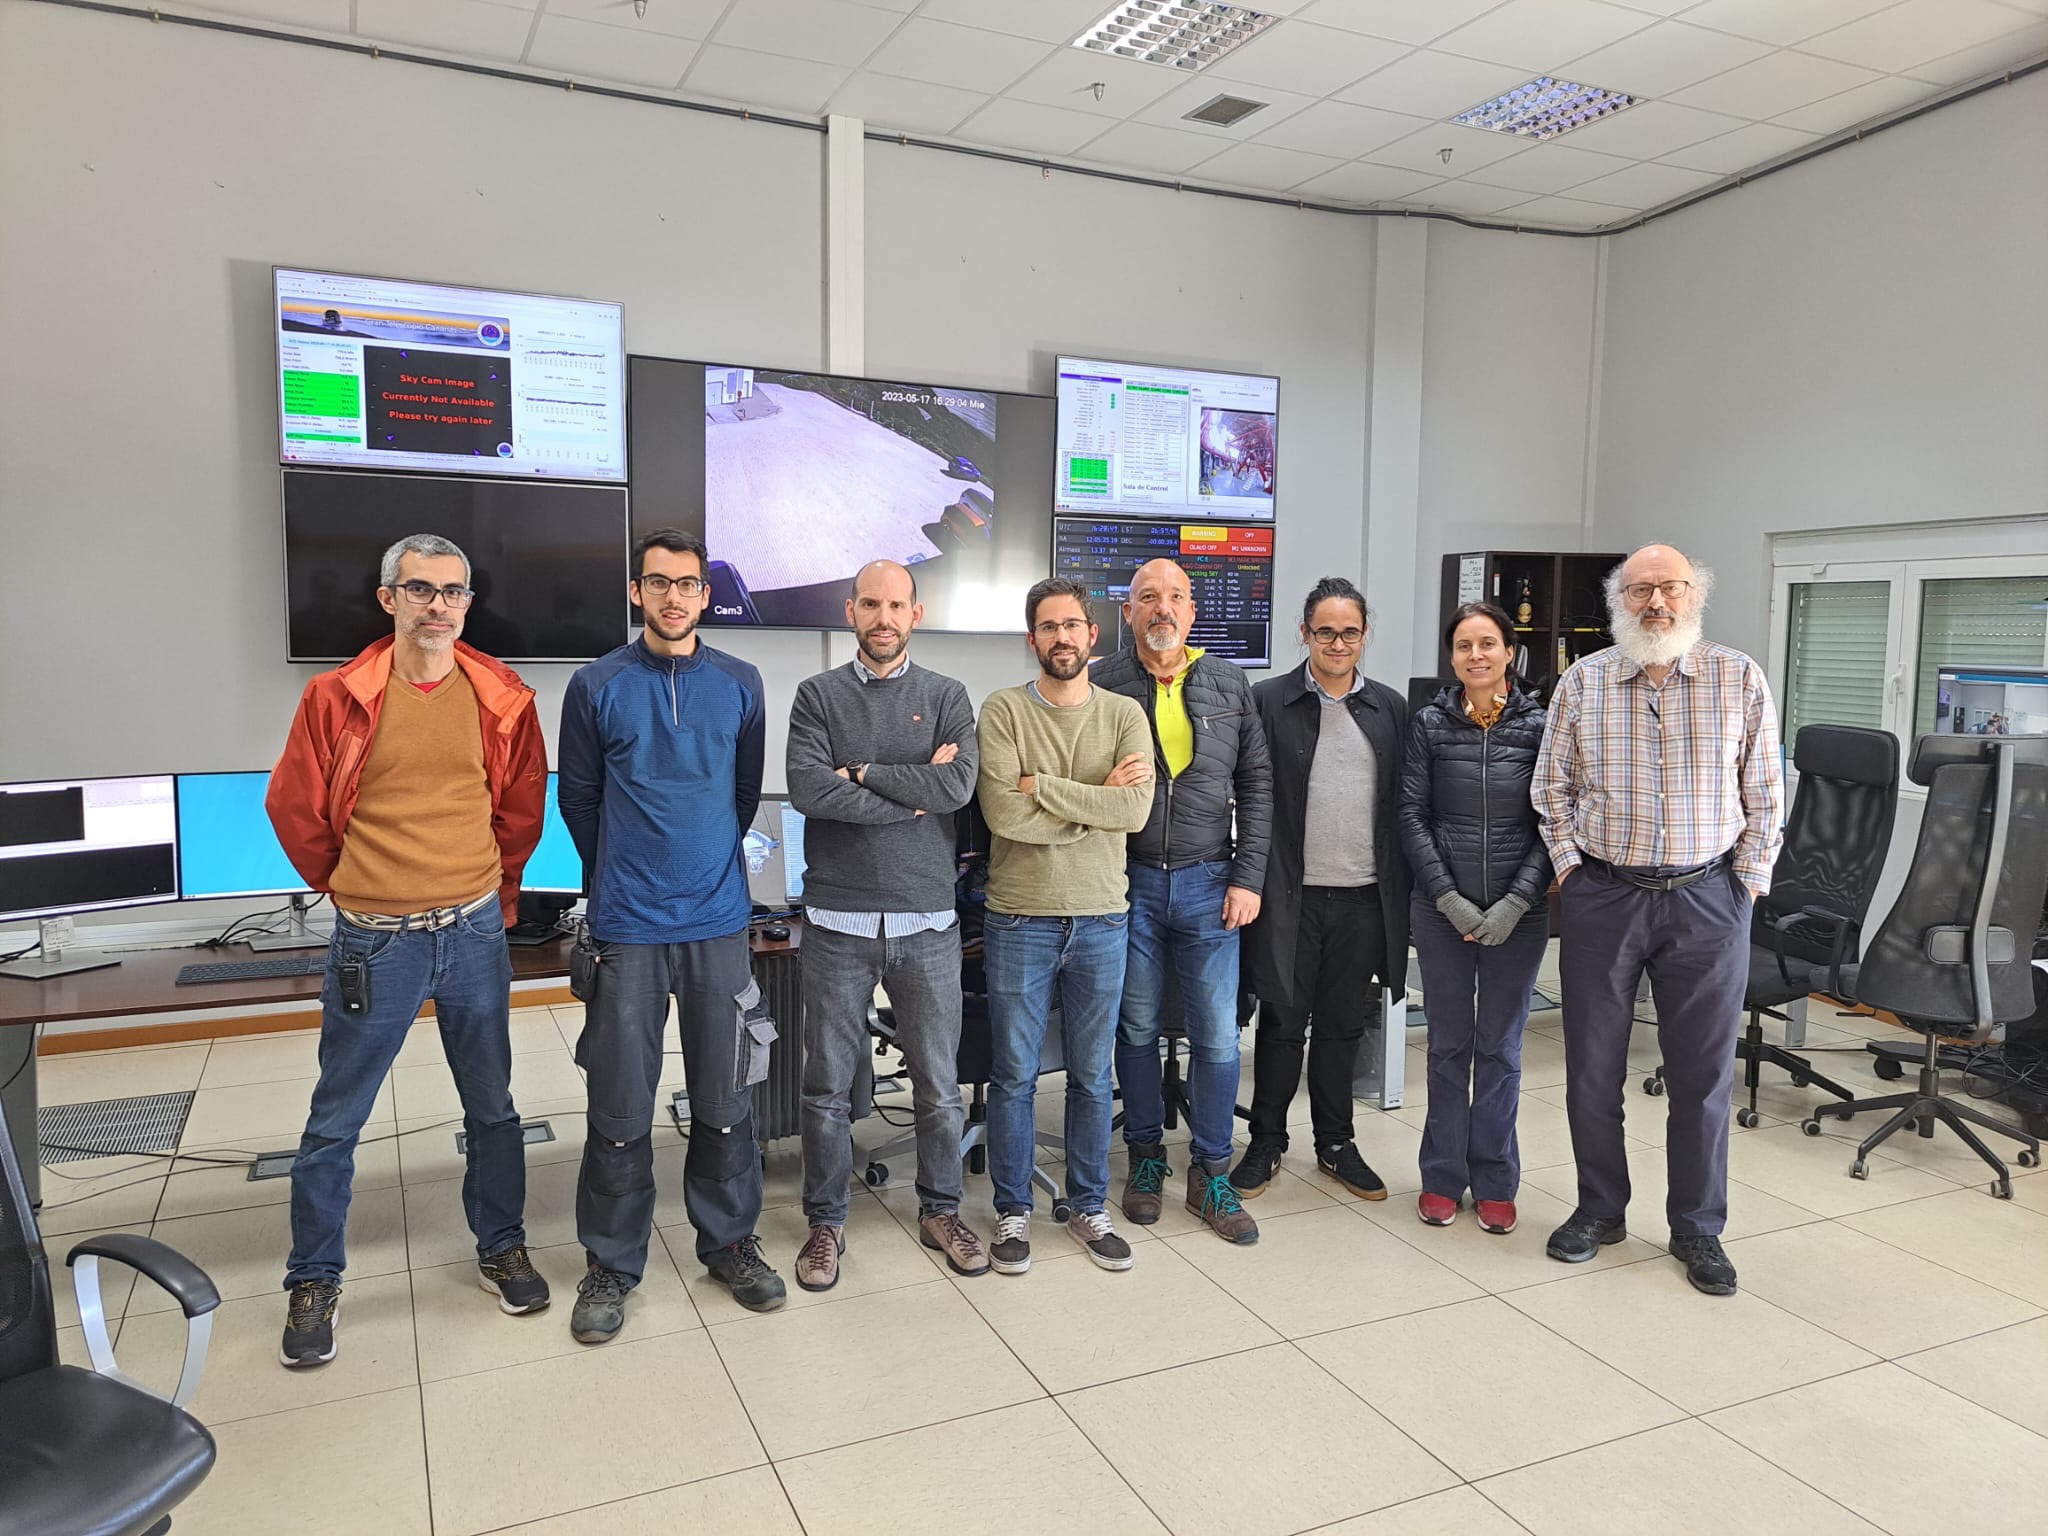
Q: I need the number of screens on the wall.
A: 5